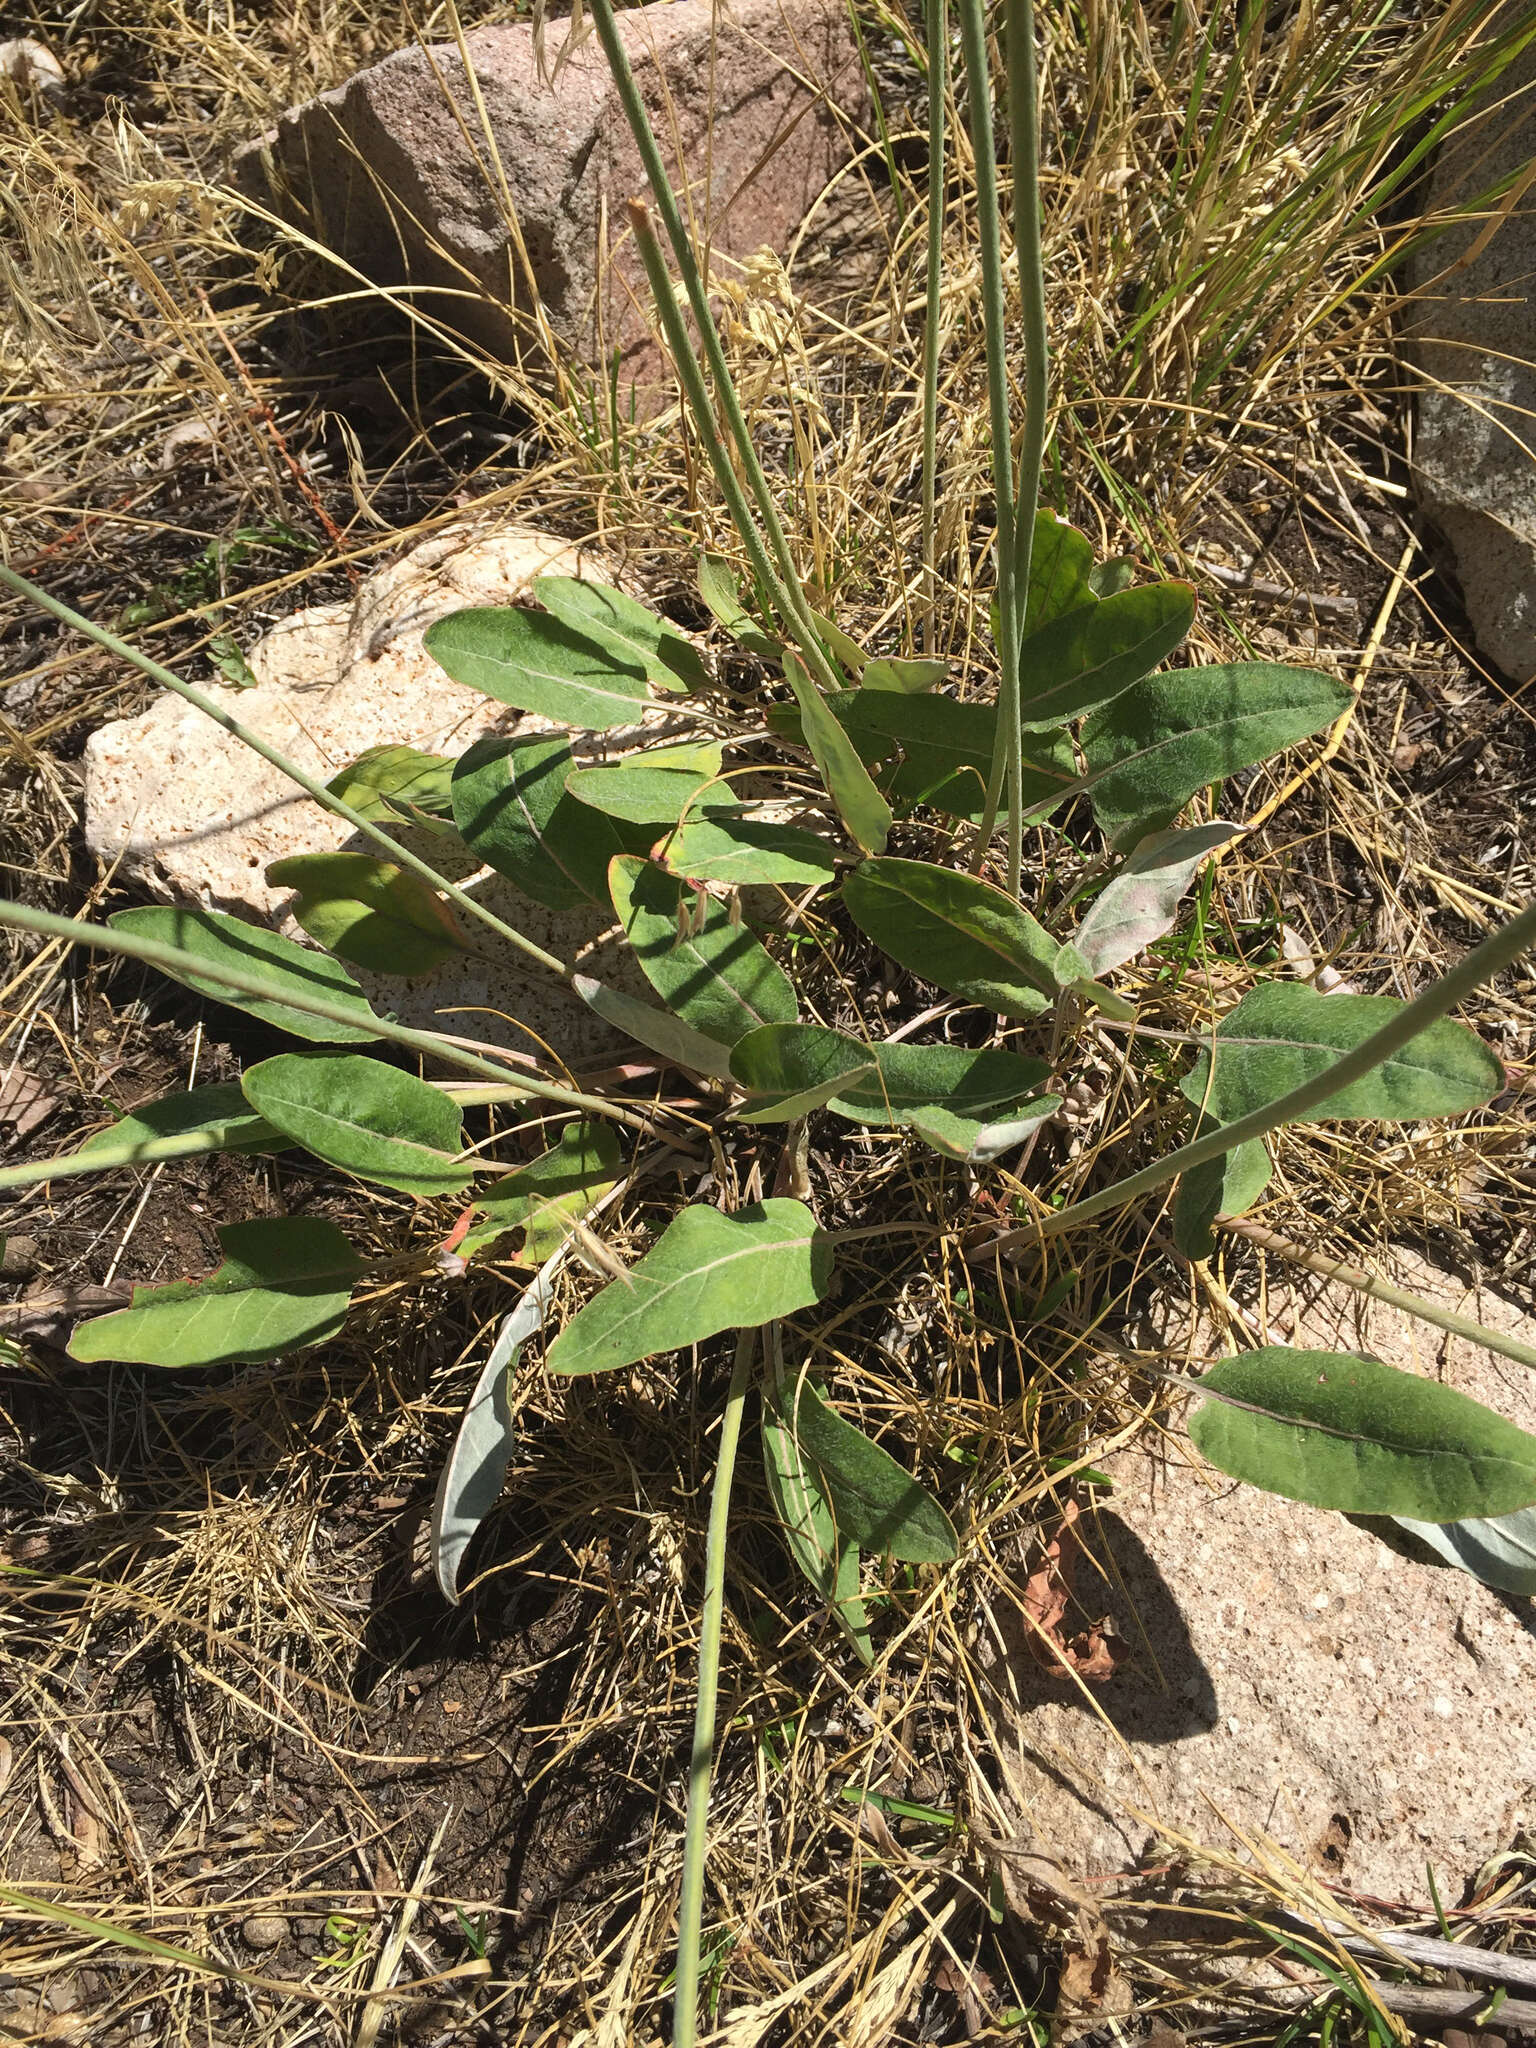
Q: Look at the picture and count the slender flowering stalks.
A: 11